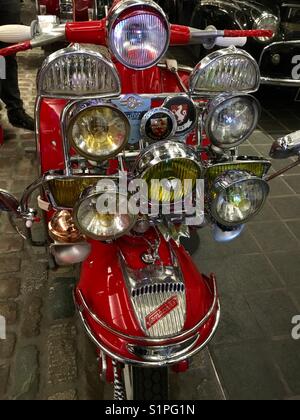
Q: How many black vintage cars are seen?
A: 1